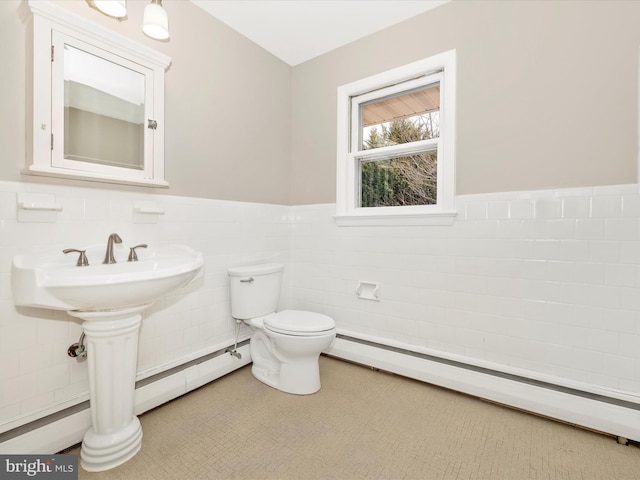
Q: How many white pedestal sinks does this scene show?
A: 1